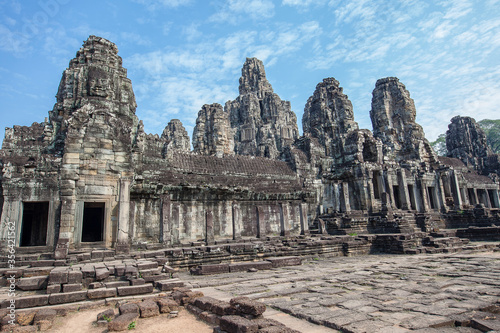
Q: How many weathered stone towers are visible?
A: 7